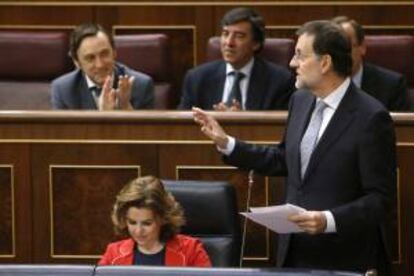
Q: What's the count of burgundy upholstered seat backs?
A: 4